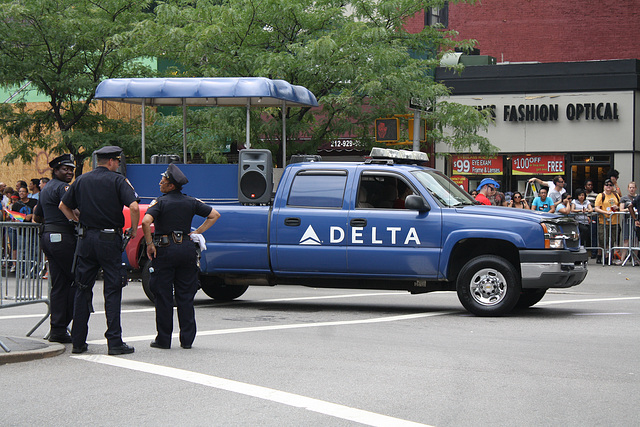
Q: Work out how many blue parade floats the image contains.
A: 1